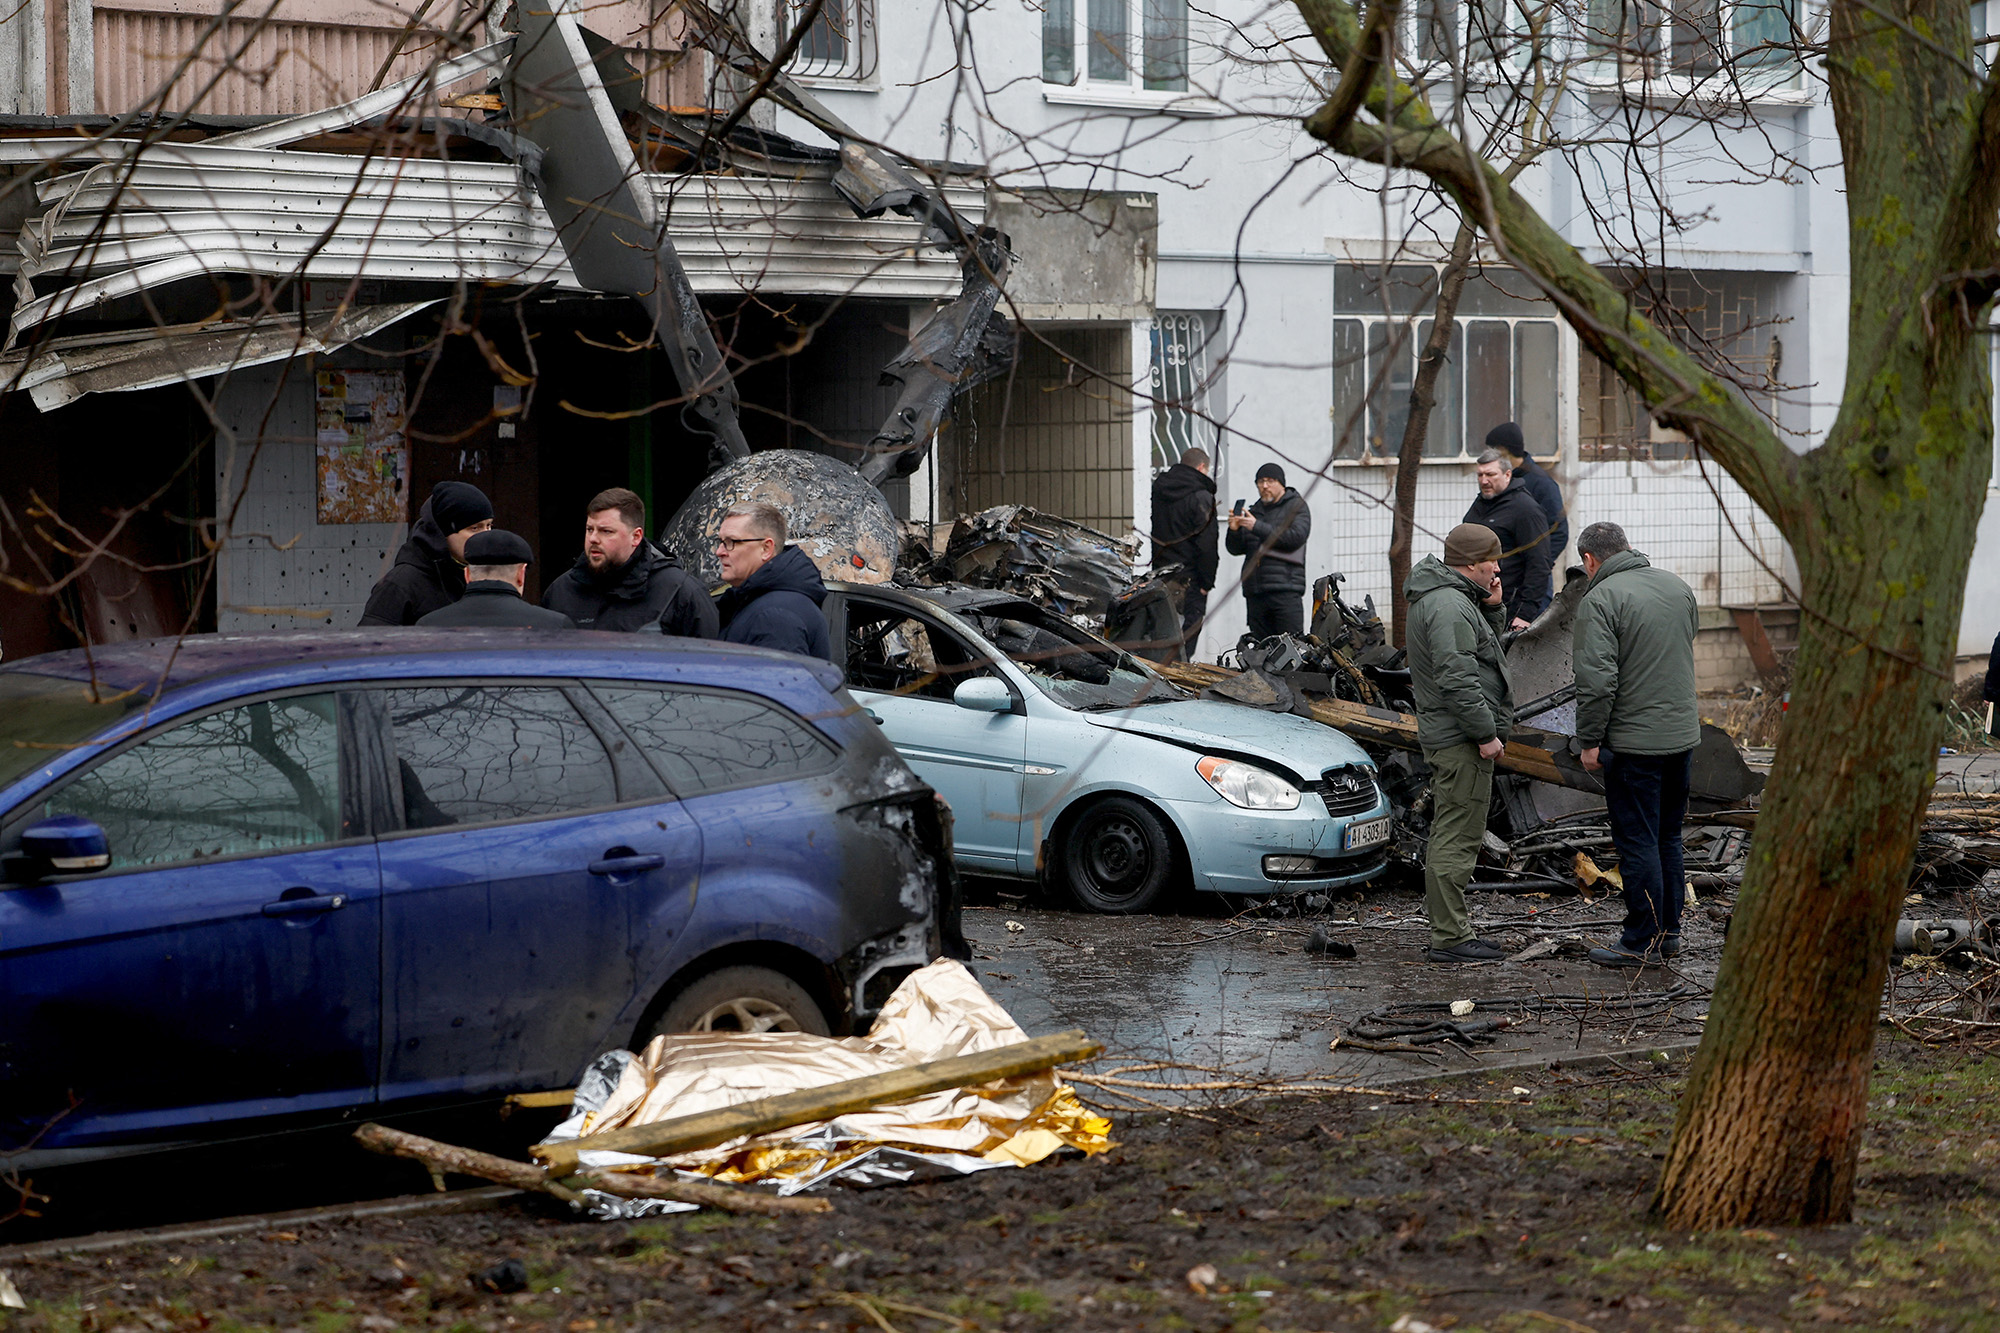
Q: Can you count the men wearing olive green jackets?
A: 2